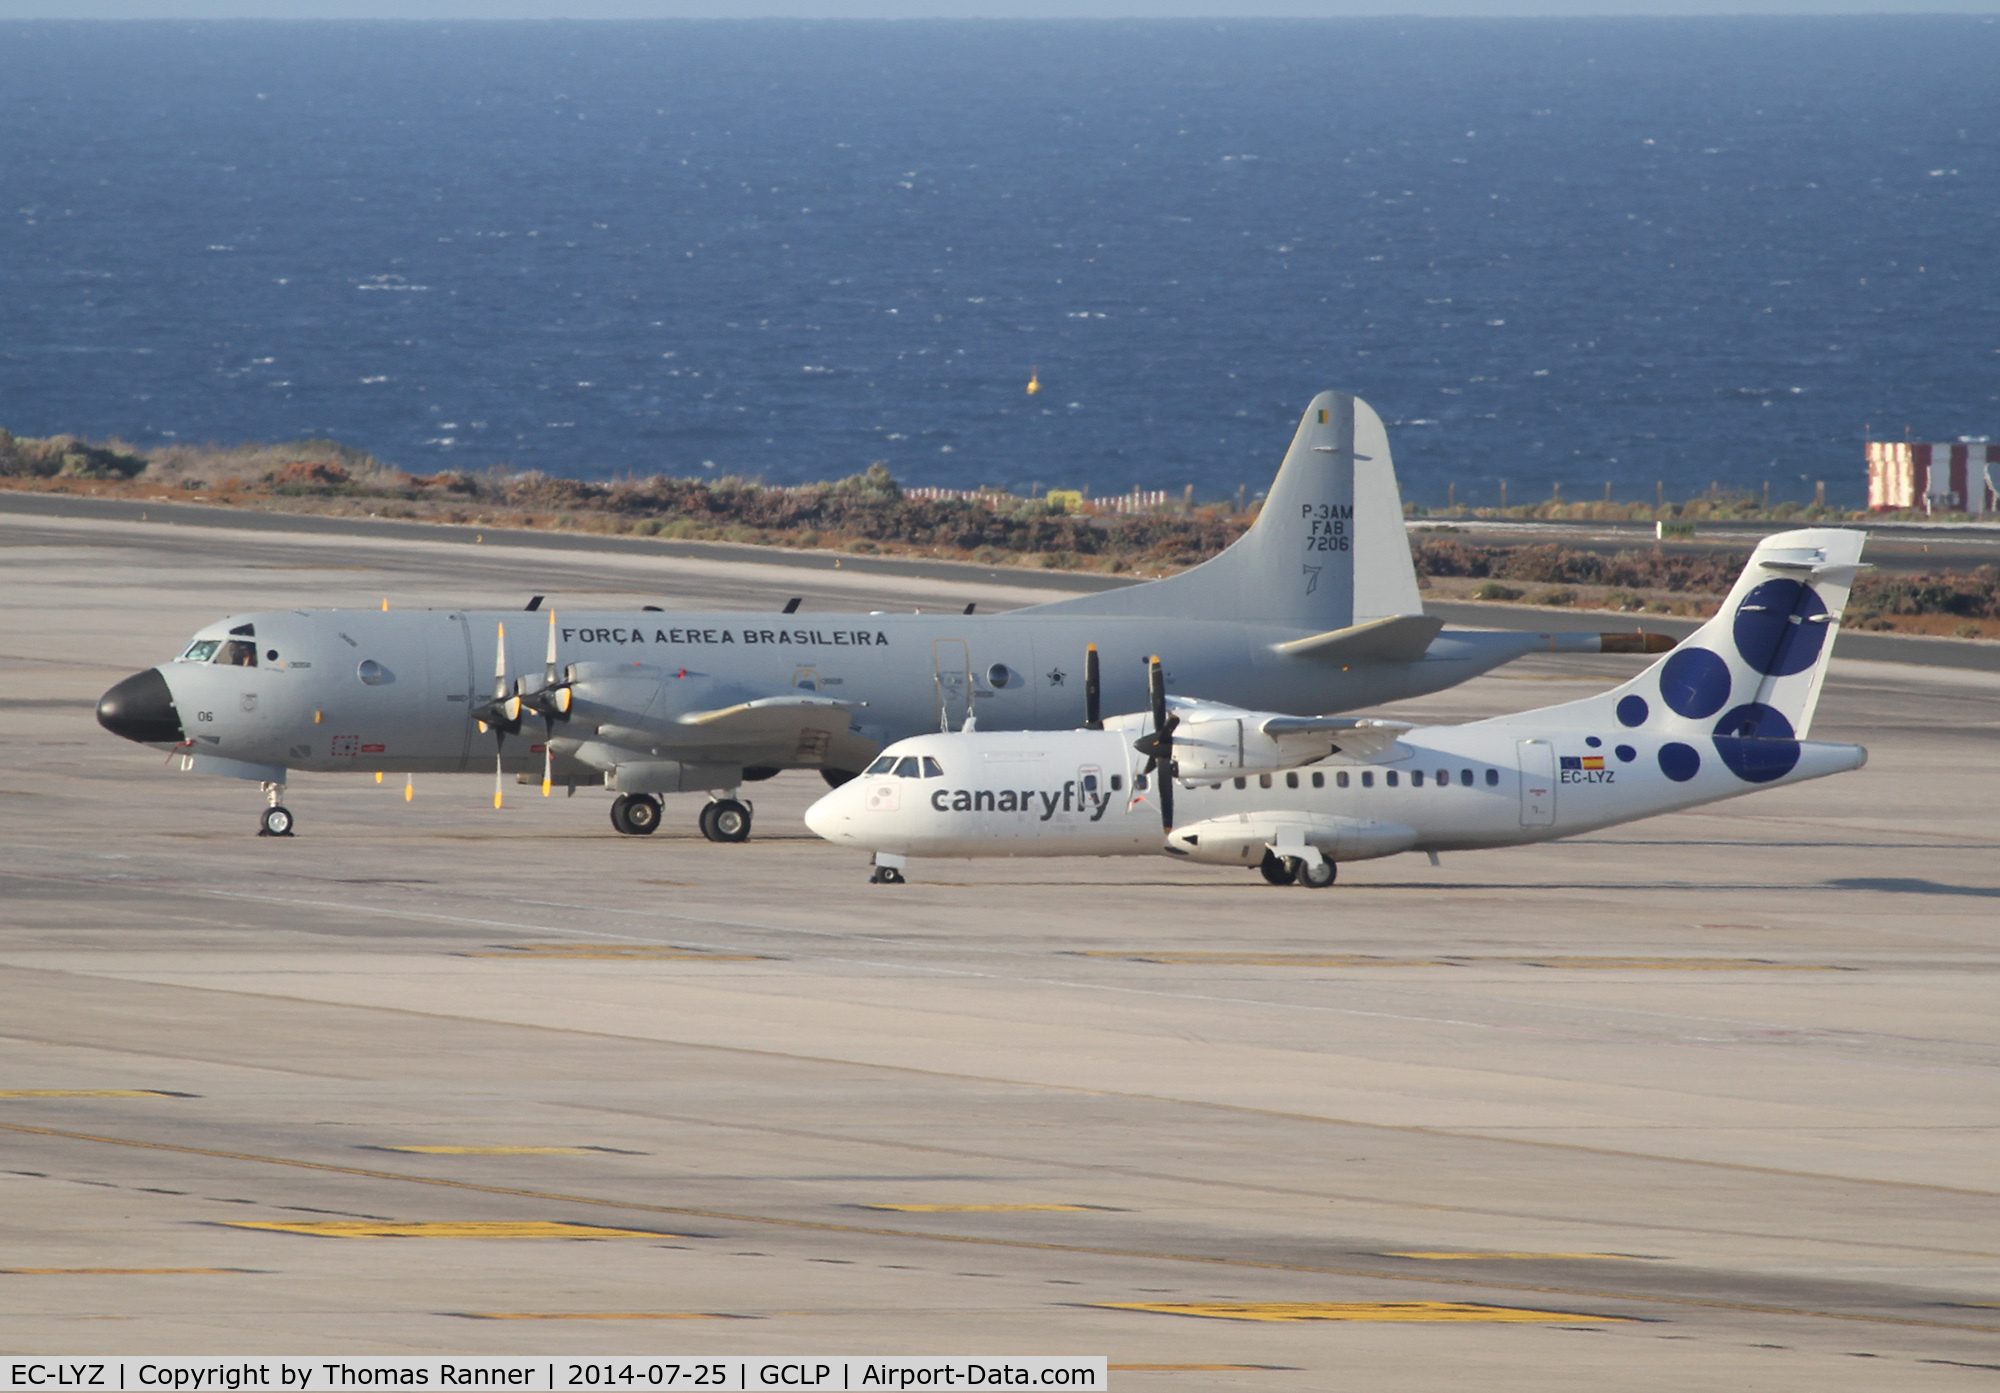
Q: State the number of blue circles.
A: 7